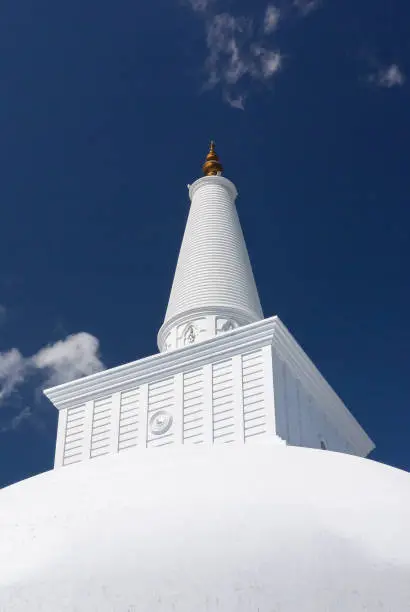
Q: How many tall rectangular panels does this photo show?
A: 7